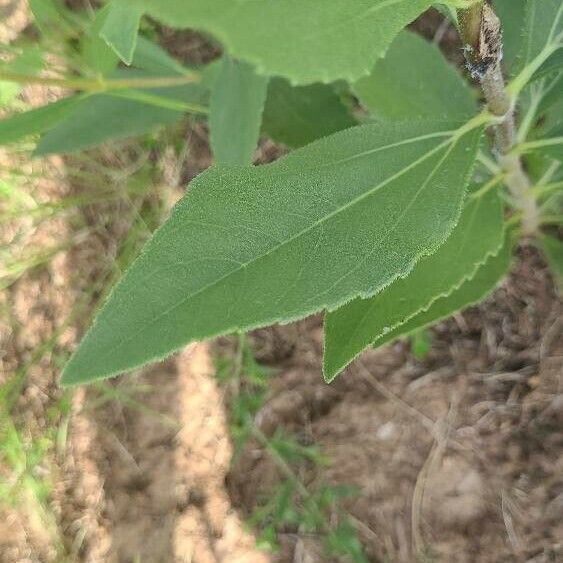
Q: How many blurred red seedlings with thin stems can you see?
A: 0